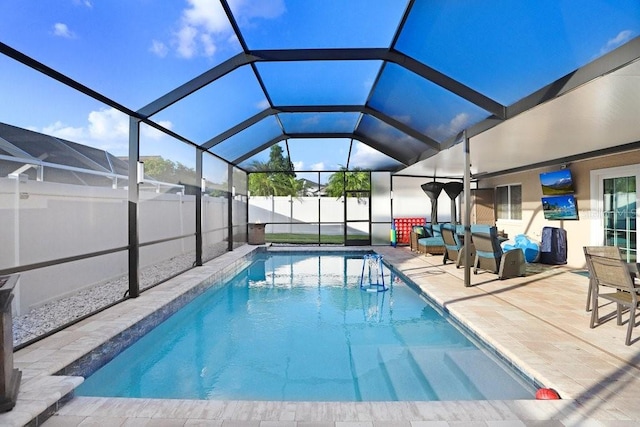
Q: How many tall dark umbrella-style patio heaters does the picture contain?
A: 2